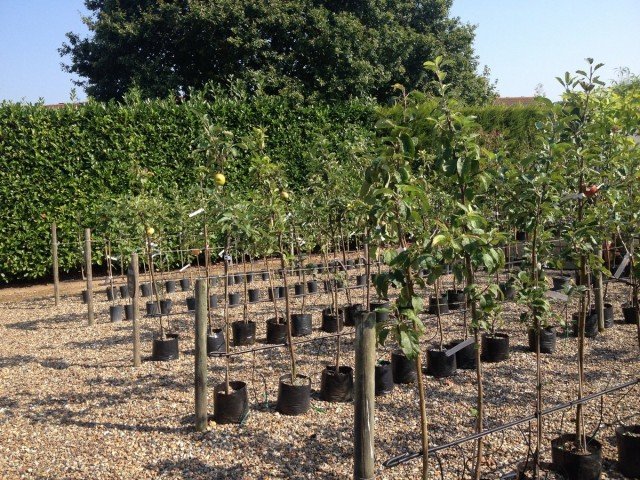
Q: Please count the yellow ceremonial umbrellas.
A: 0